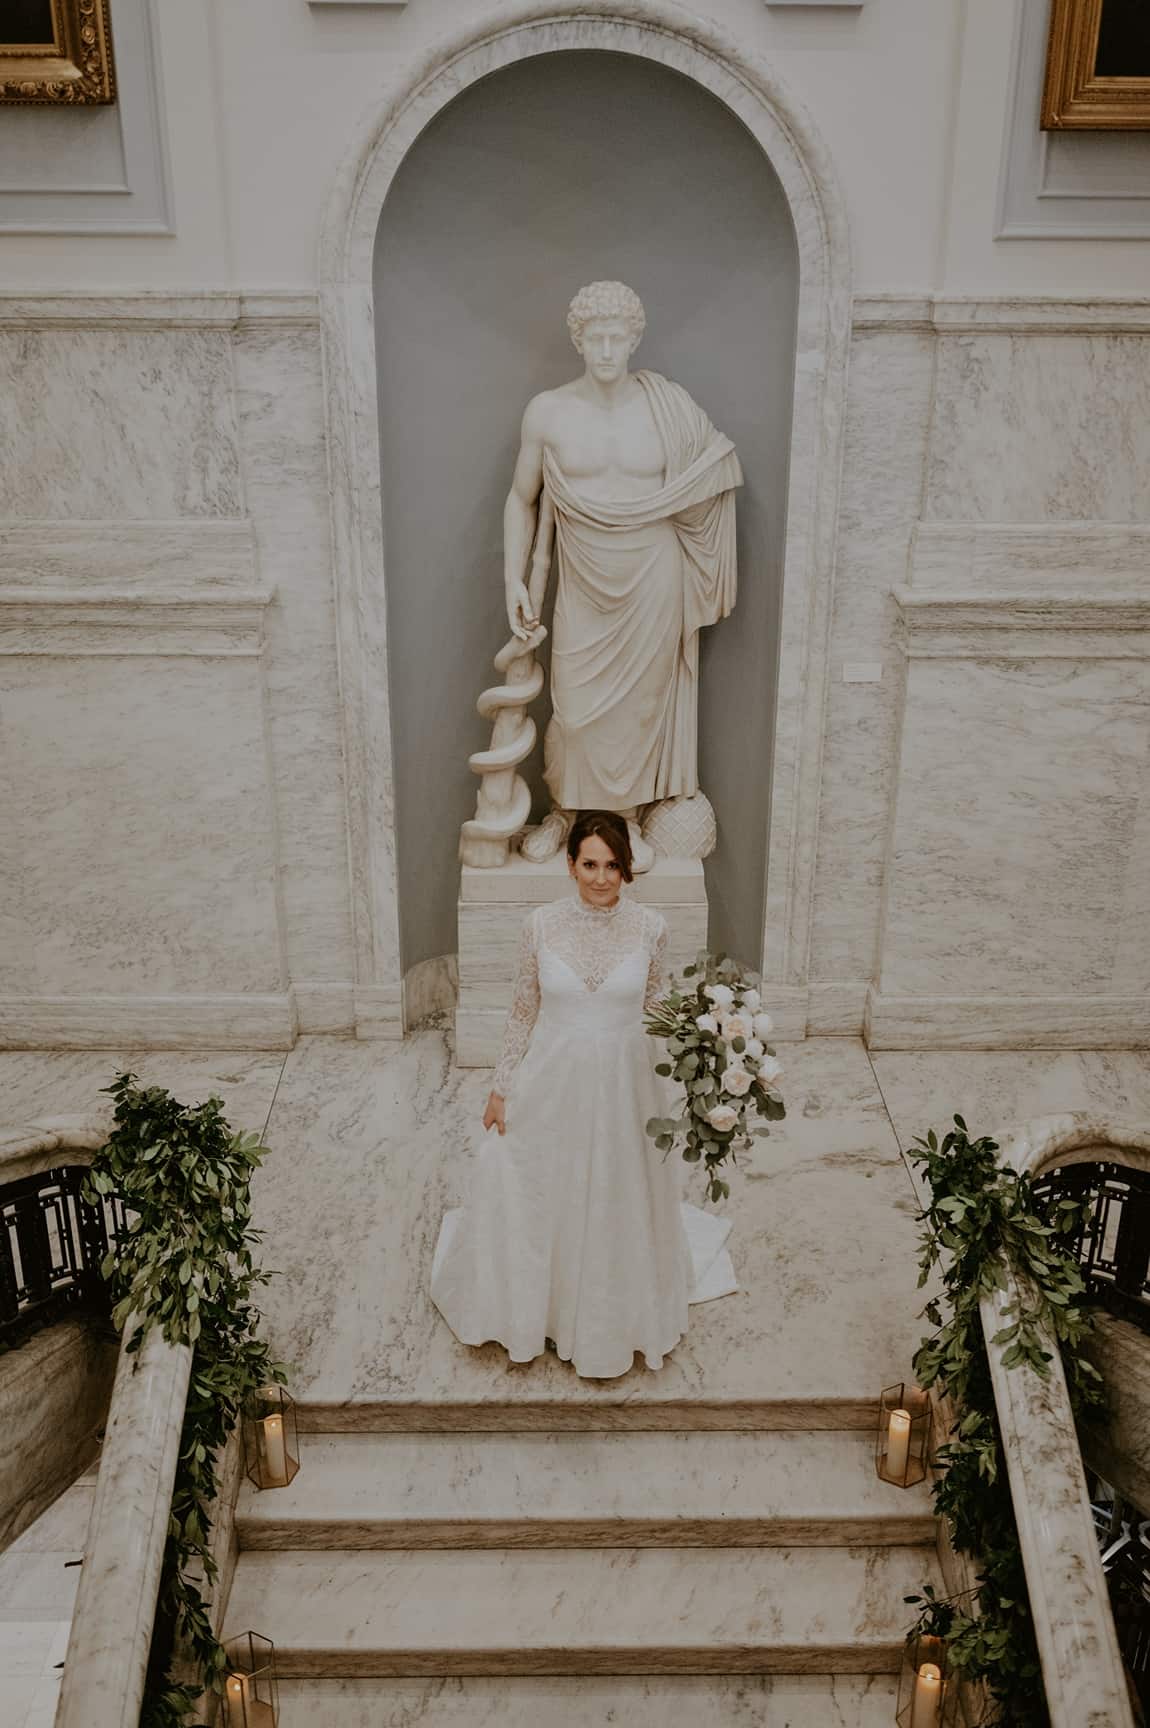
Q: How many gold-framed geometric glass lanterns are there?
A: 4